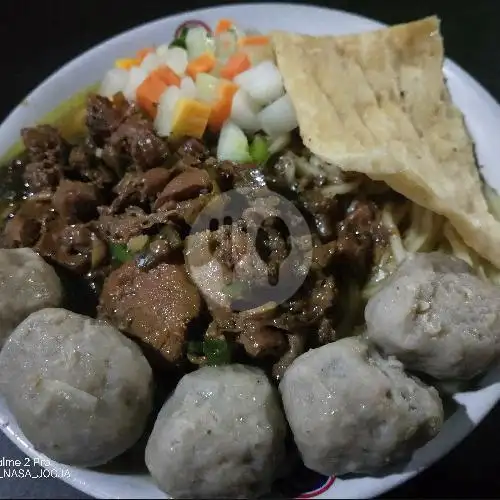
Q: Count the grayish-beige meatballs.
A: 5